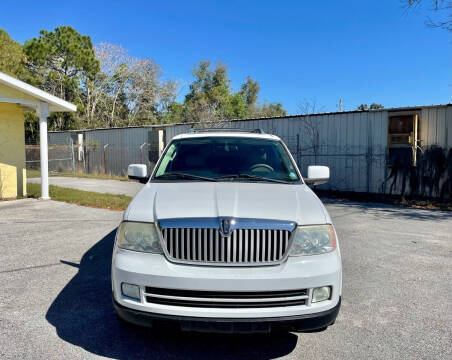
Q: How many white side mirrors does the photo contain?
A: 2